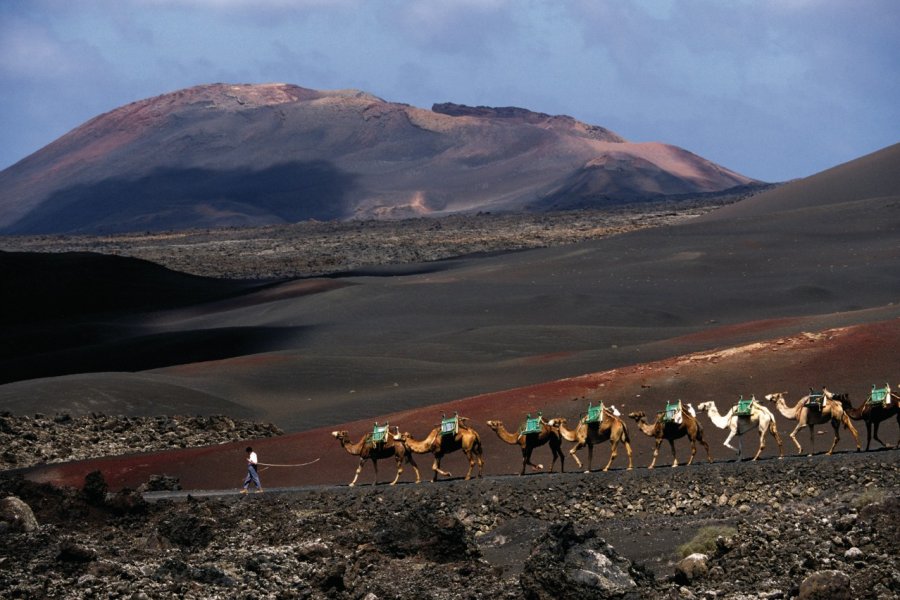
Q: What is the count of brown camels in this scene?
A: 7